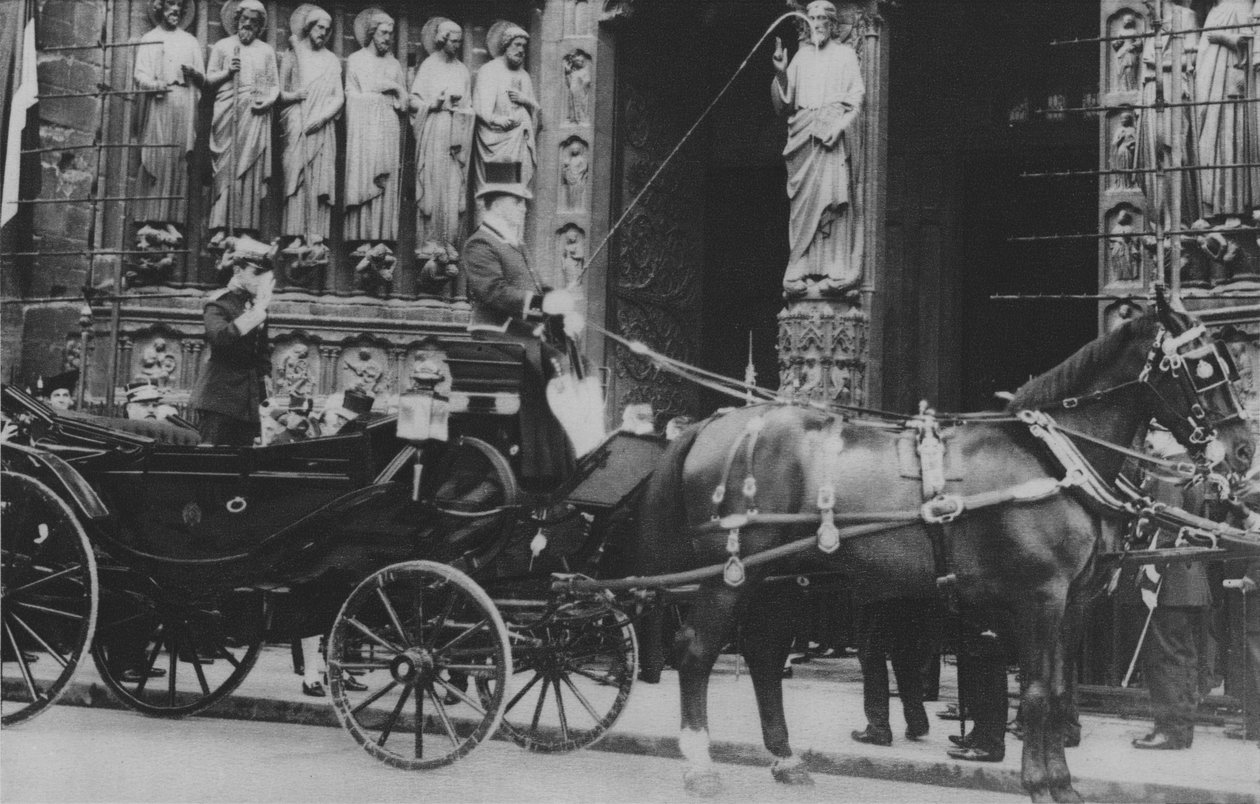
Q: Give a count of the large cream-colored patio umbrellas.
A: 0